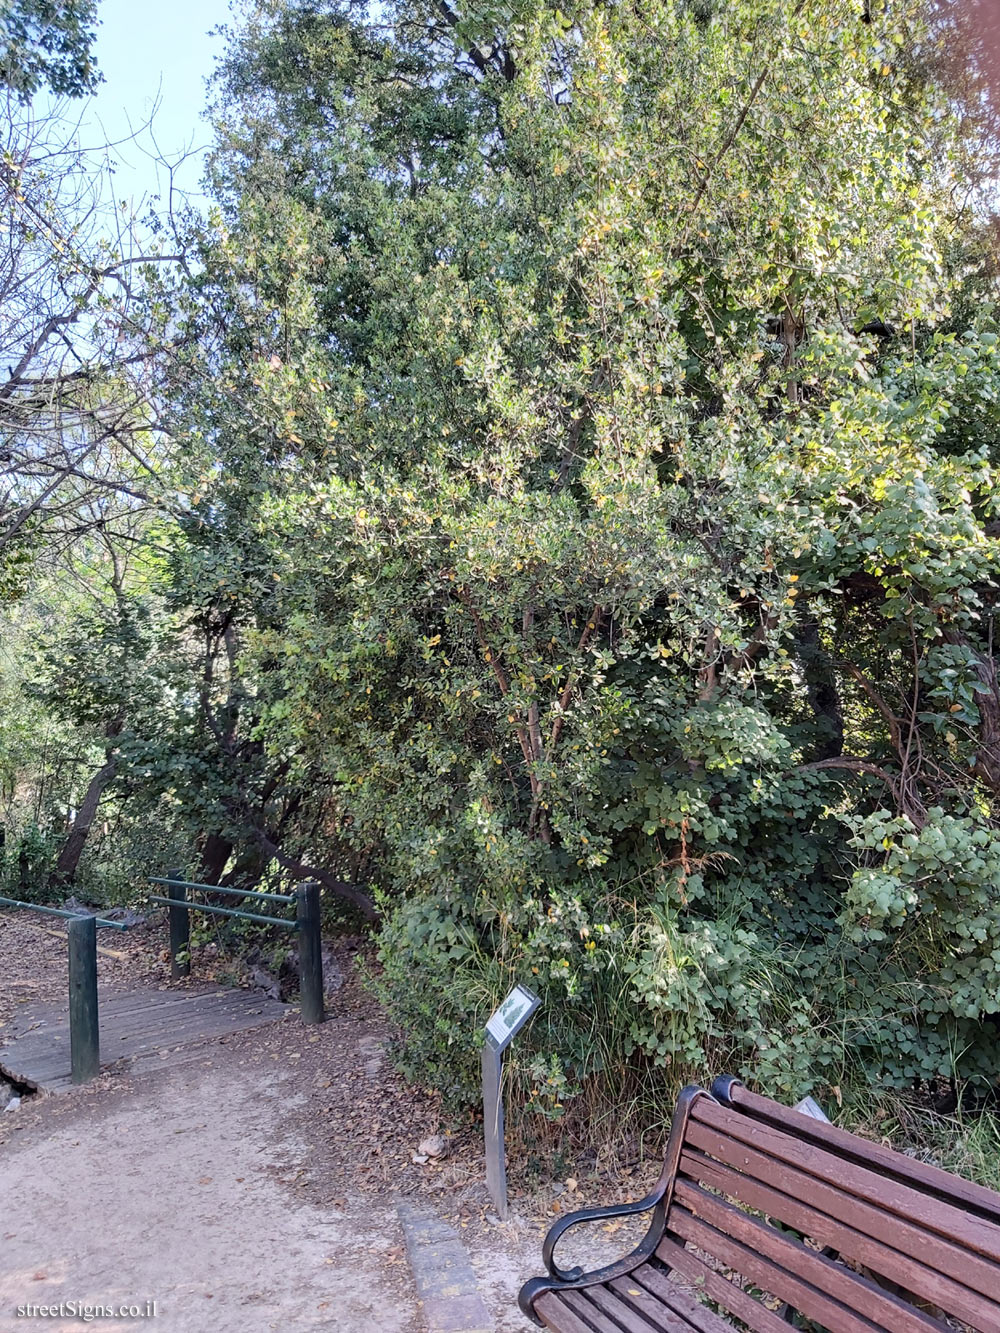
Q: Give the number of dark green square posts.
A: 3